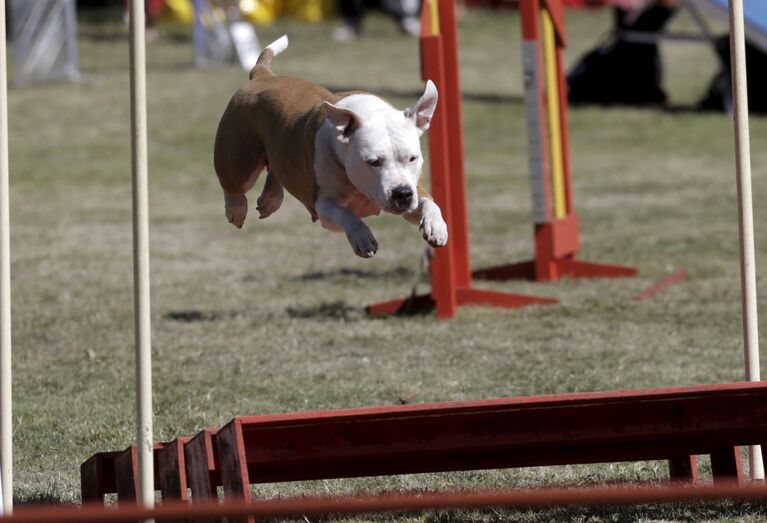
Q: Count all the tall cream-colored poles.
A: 3